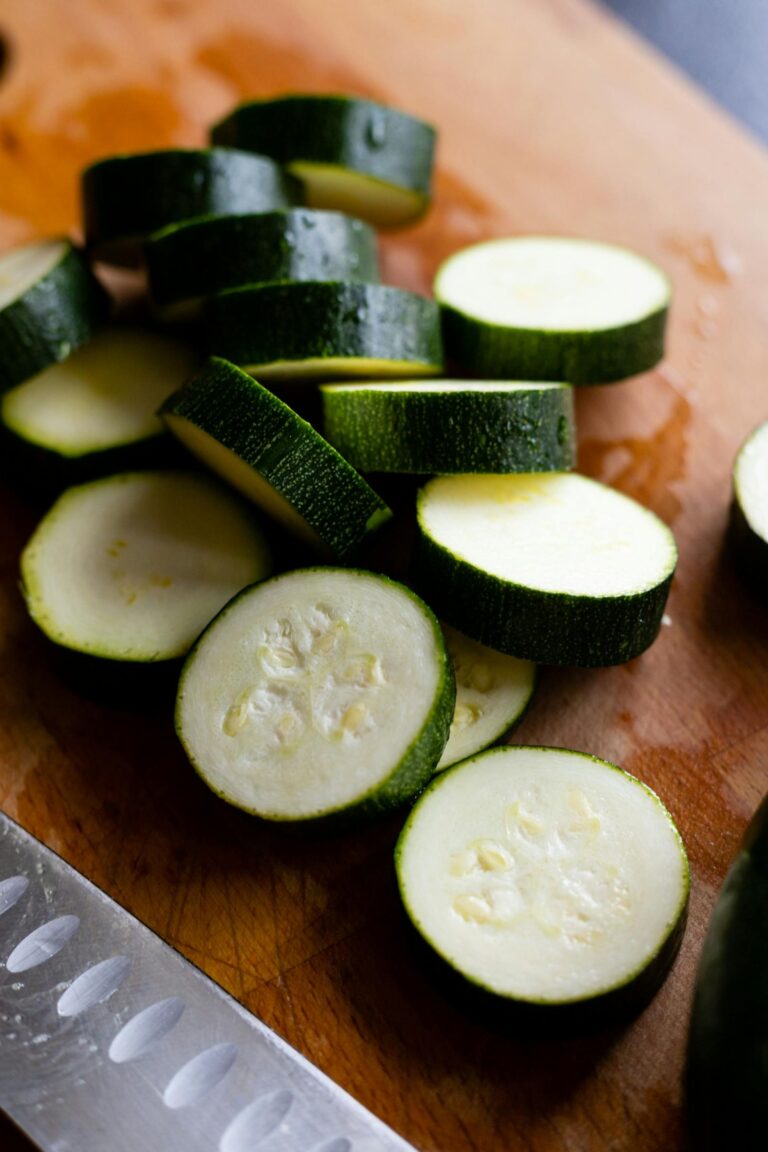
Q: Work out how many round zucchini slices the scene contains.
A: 15